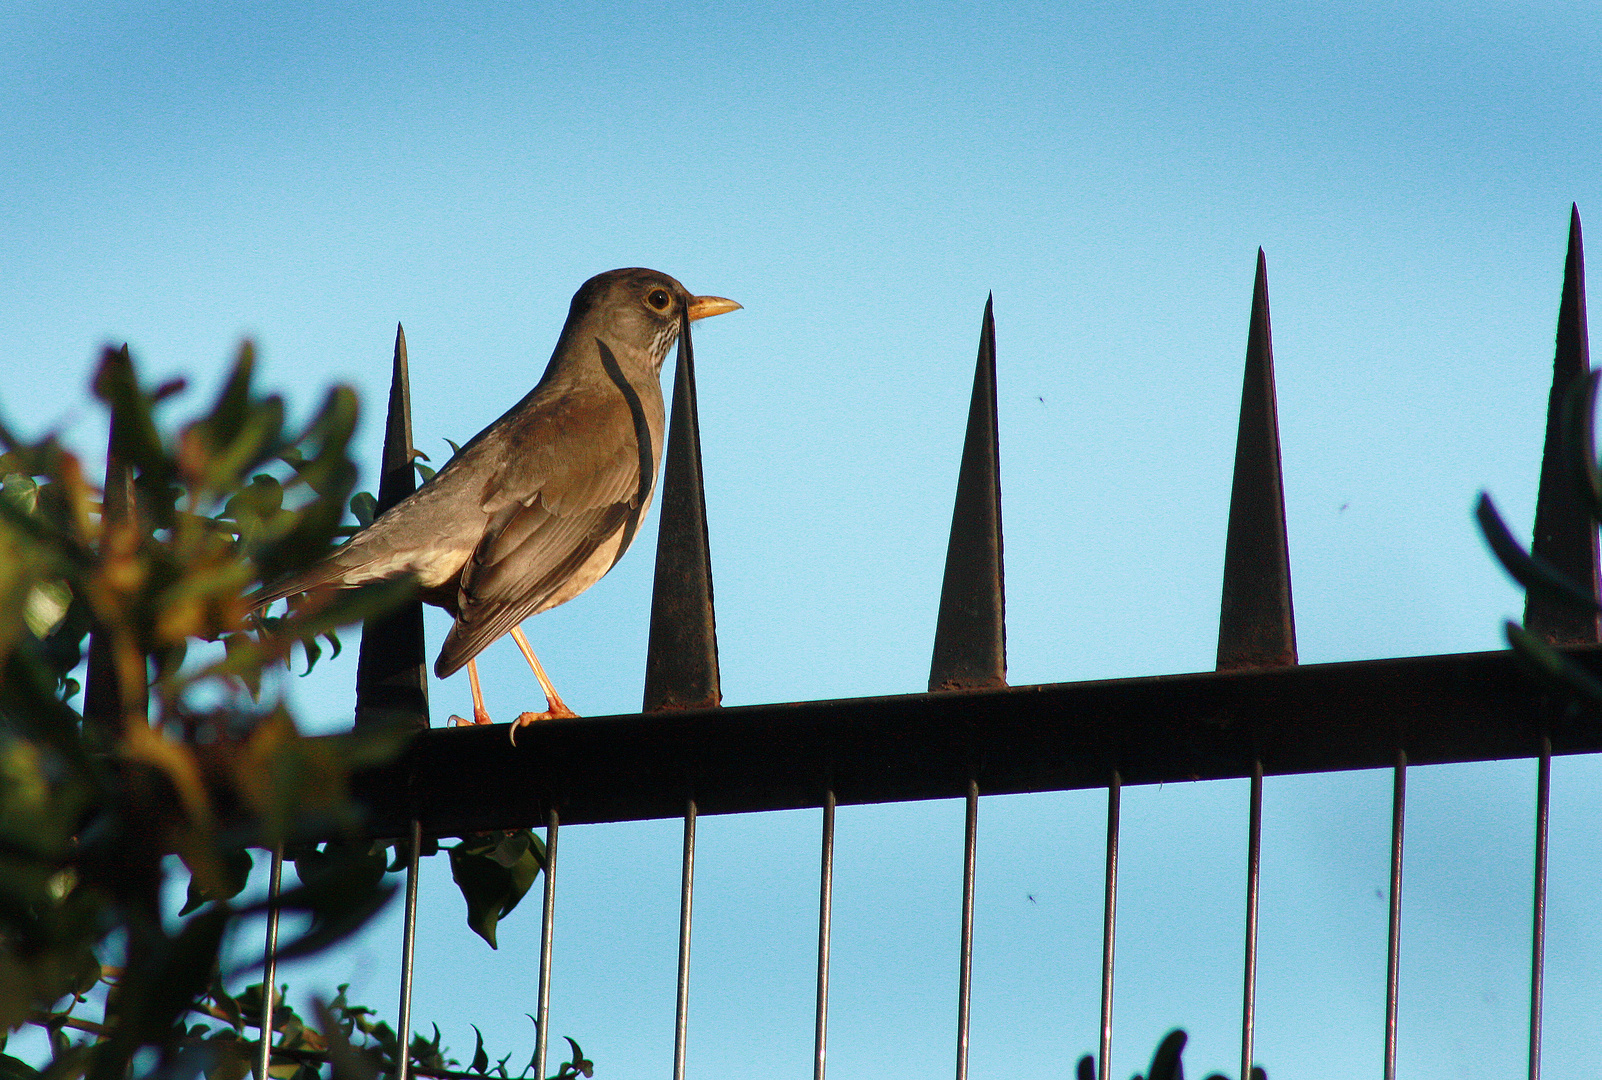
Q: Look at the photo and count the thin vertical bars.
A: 10